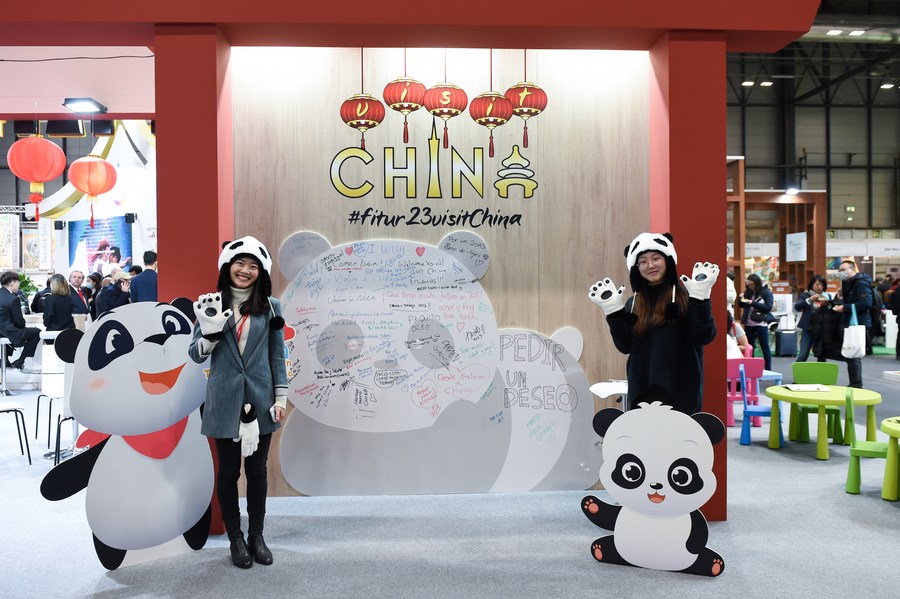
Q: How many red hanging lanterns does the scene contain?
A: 7